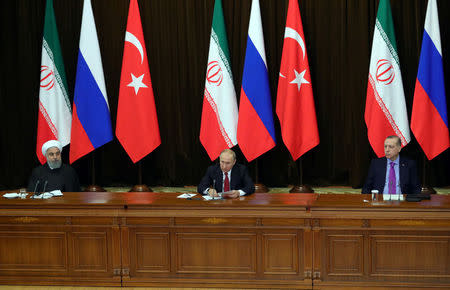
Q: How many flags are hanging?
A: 8